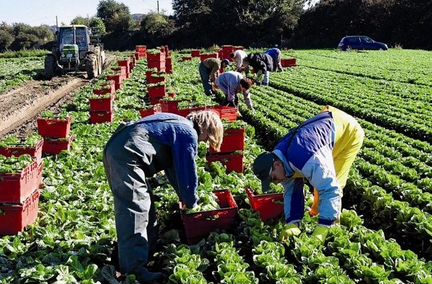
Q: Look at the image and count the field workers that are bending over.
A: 7